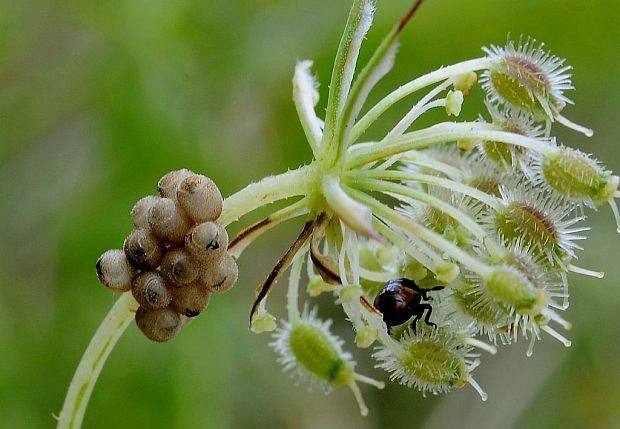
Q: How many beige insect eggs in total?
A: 12